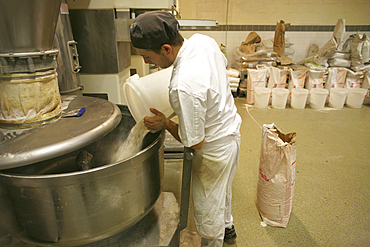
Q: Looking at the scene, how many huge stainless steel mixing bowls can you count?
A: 1